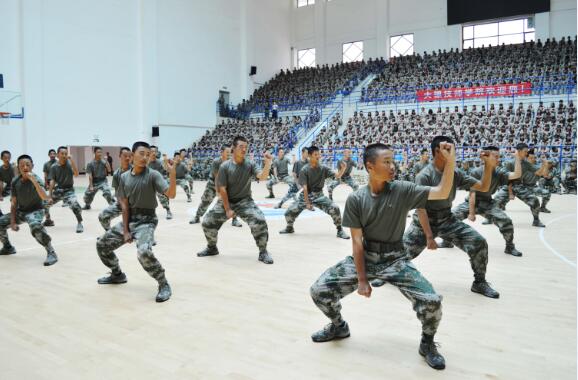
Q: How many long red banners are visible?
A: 1